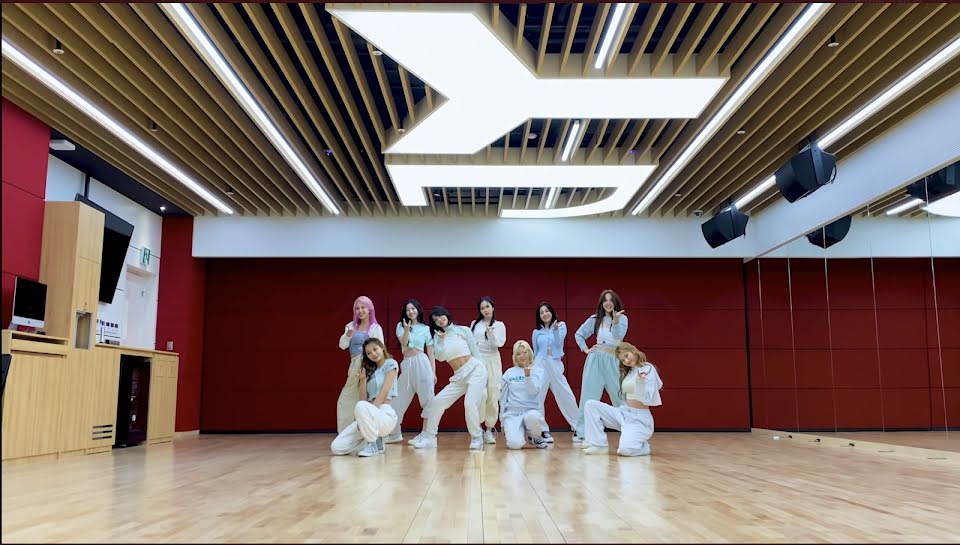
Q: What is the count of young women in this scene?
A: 9